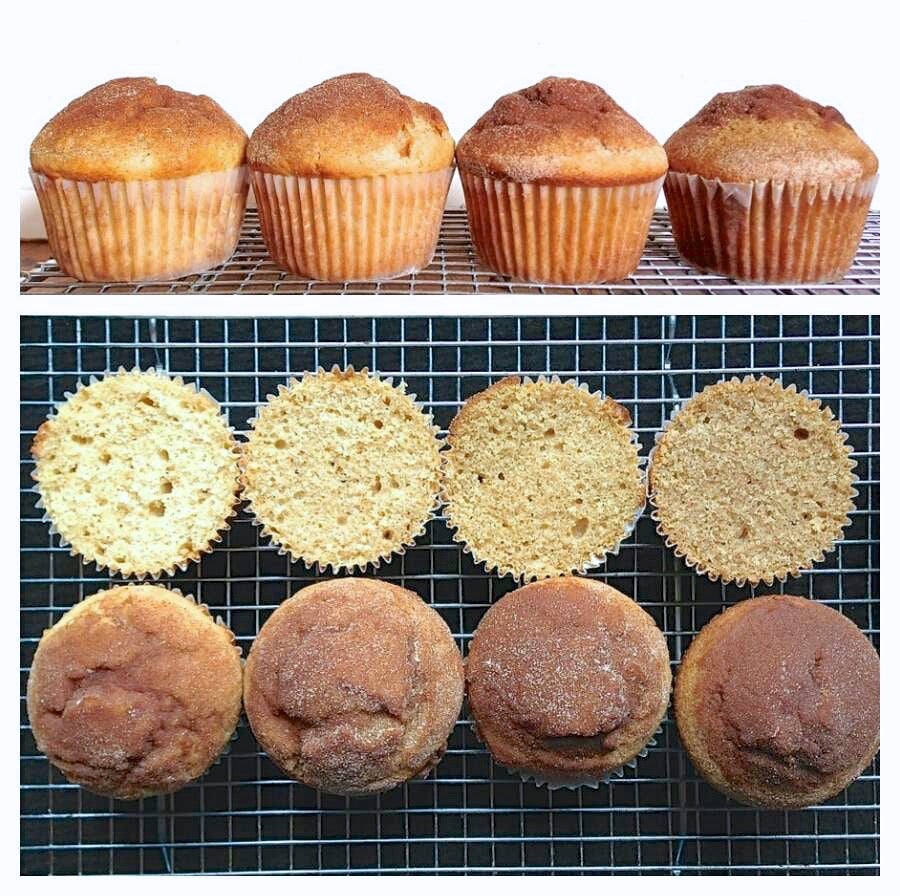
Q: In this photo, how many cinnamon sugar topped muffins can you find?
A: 8